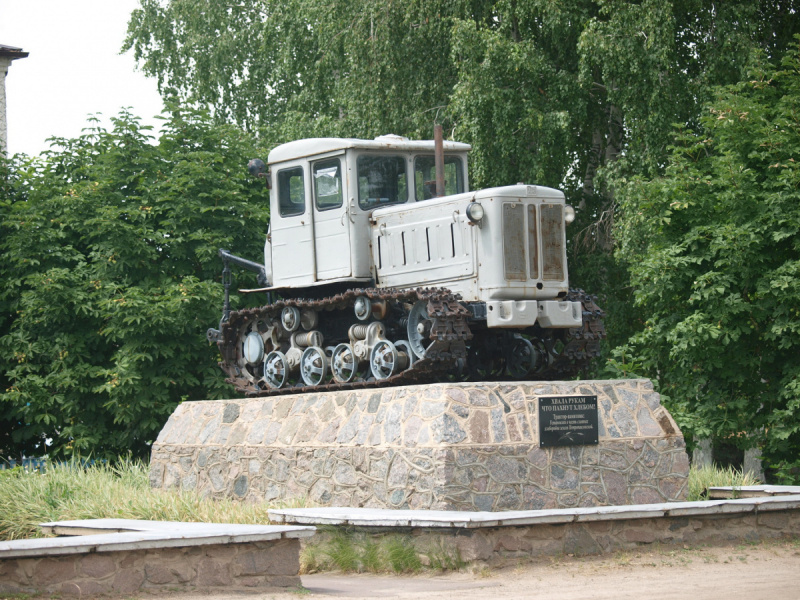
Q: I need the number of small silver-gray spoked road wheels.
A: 4